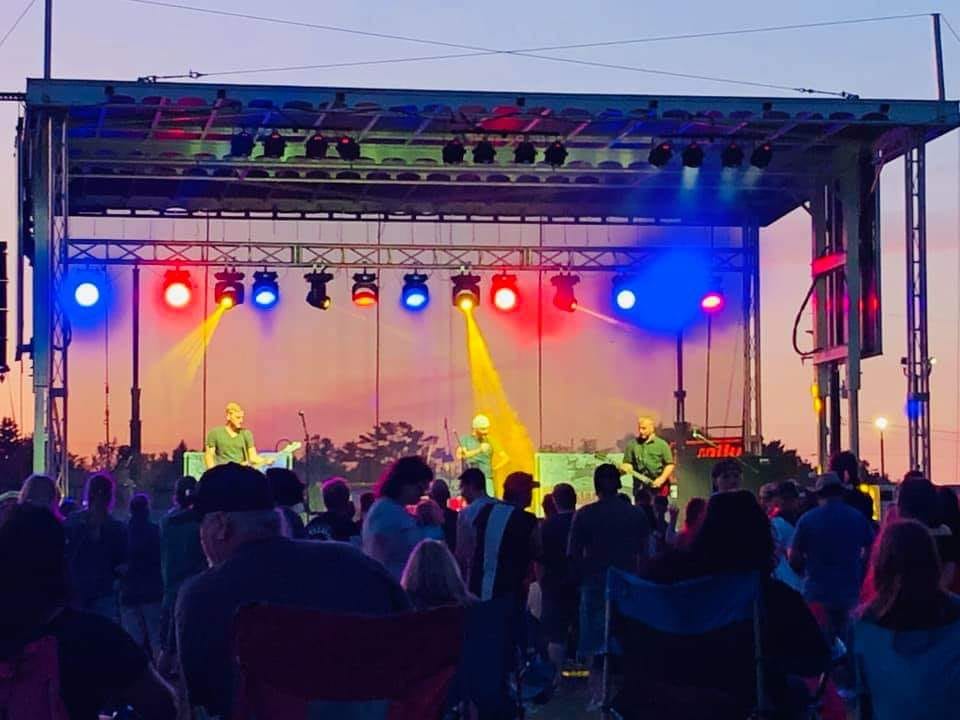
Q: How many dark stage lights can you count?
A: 12